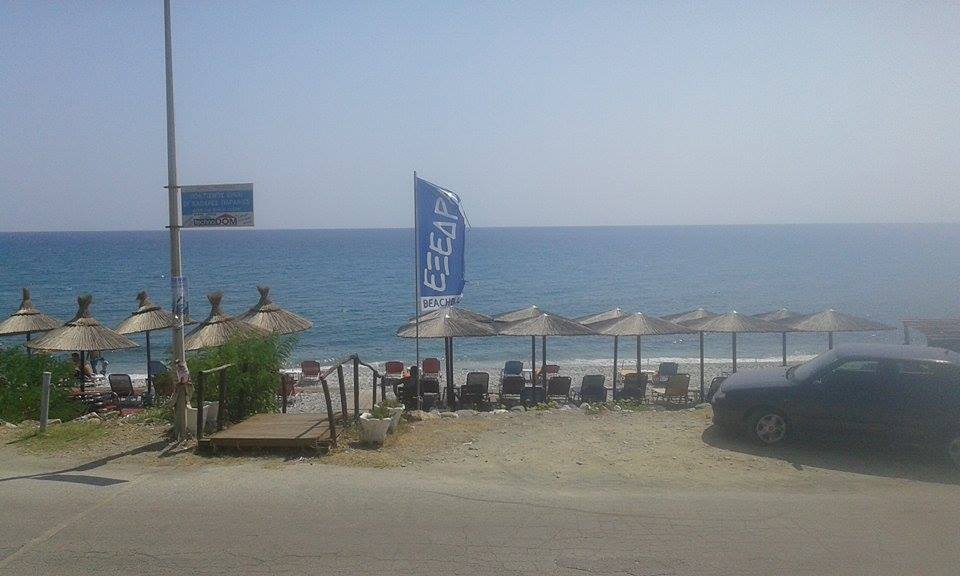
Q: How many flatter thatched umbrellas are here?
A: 10